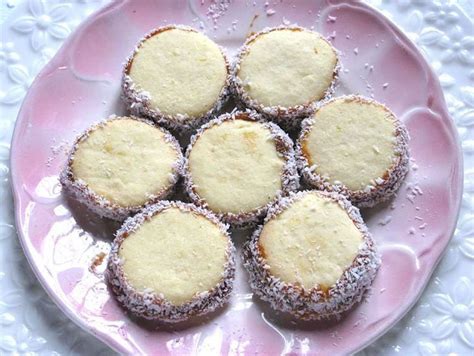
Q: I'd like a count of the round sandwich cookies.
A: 7